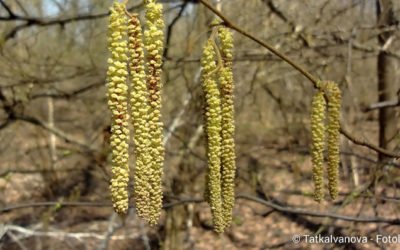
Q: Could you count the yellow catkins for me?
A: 7